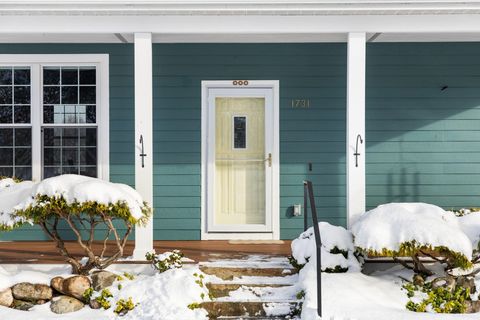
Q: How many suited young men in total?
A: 0